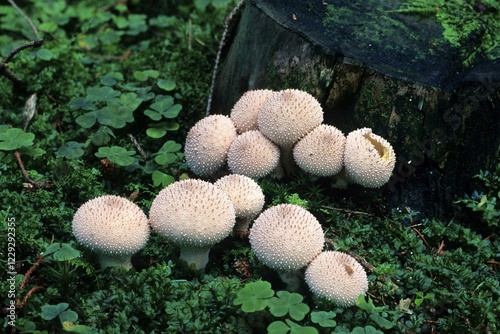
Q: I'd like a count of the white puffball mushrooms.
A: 11